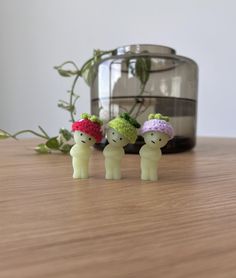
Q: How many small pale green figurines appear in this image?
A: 3